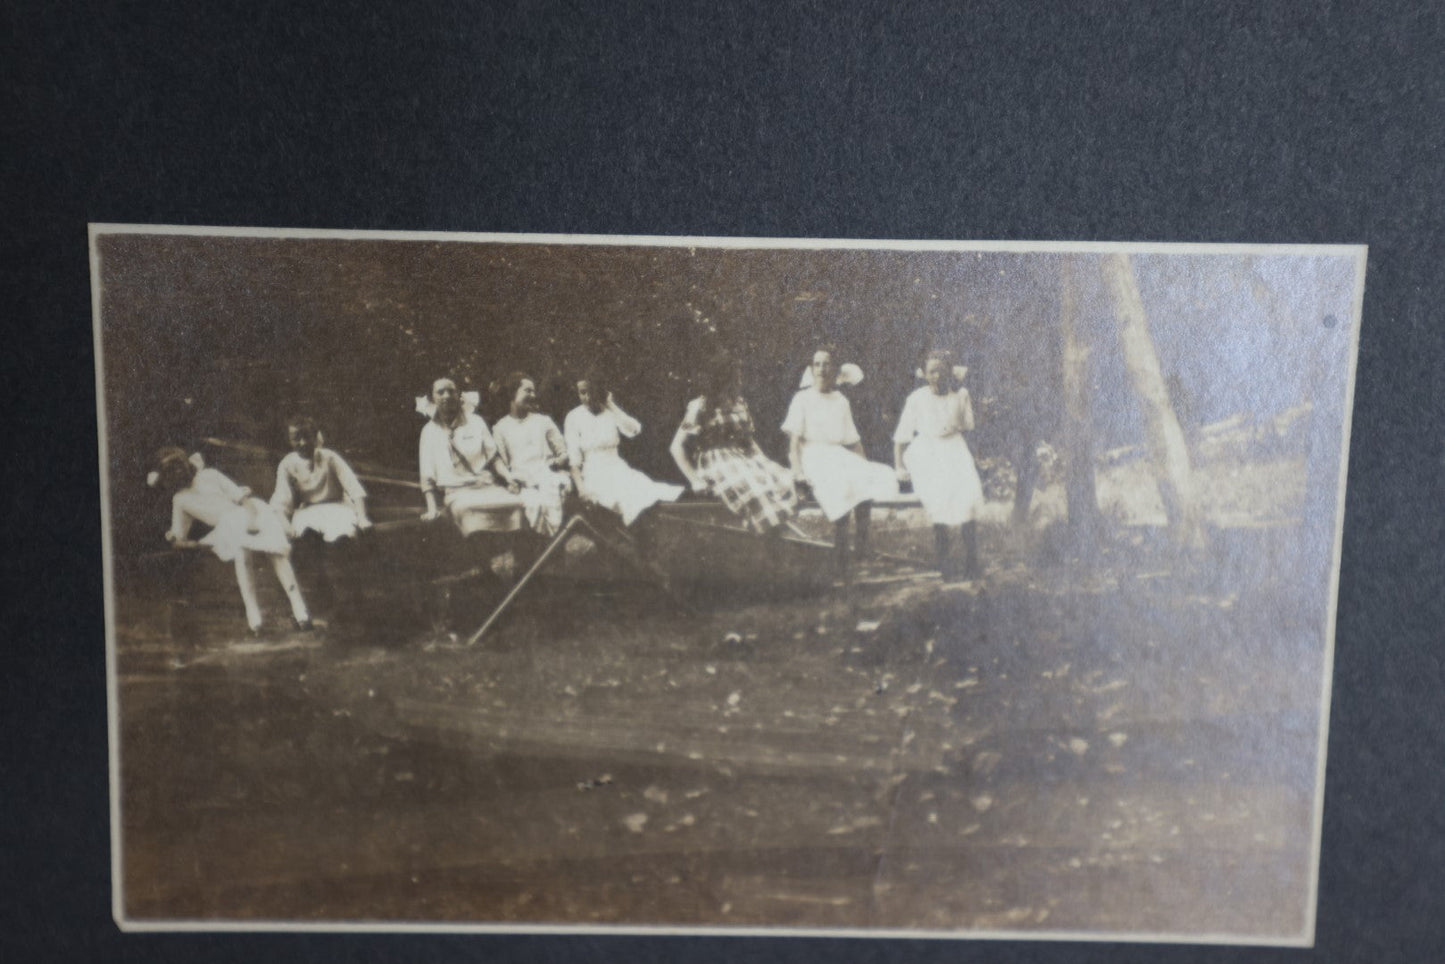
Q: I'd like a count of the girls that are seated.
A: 8